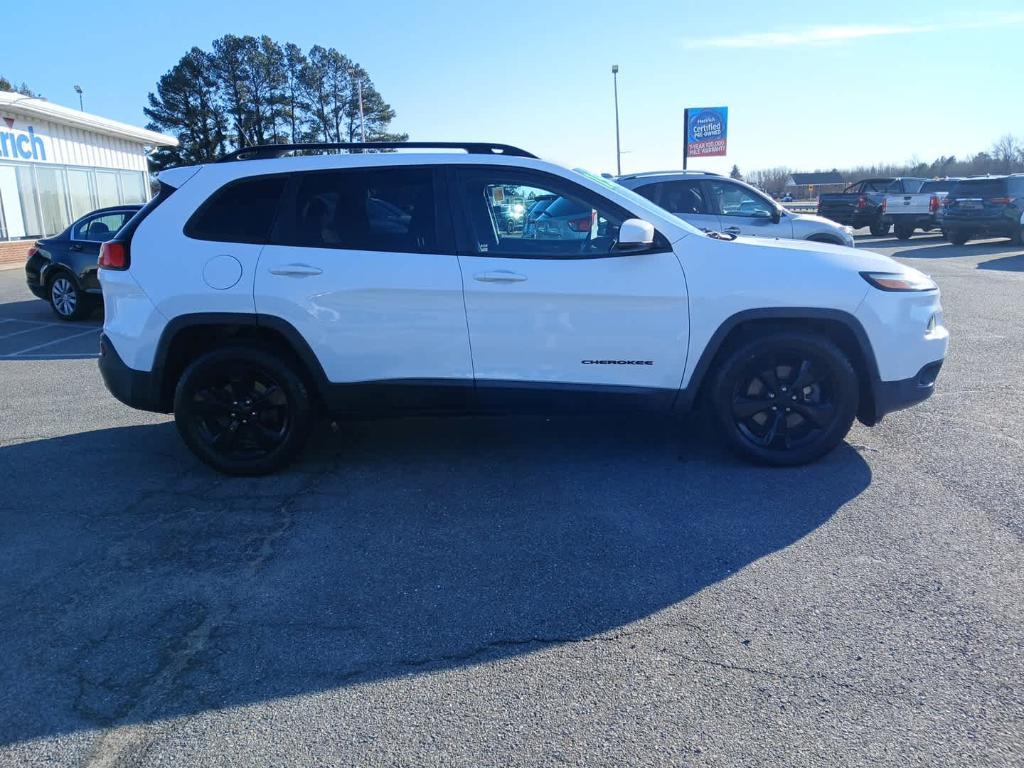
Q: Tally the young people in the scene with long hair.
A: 0